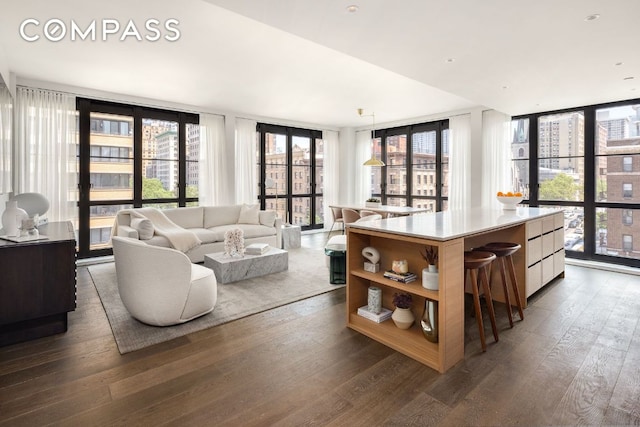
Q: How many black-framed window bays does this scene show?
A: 4